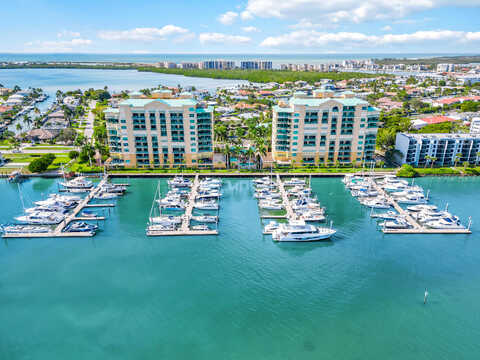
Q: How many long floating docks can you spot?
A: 4